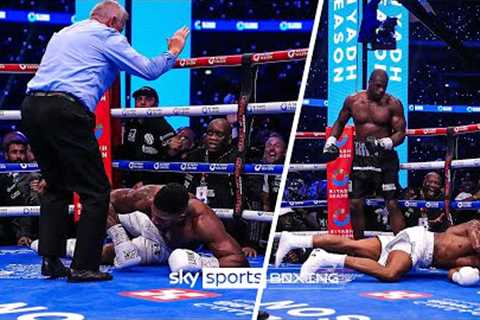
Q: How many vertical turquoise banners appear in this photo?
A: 4